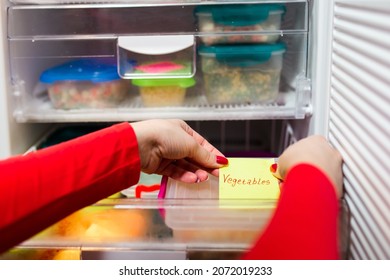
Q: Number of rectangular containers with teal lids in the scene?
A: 2